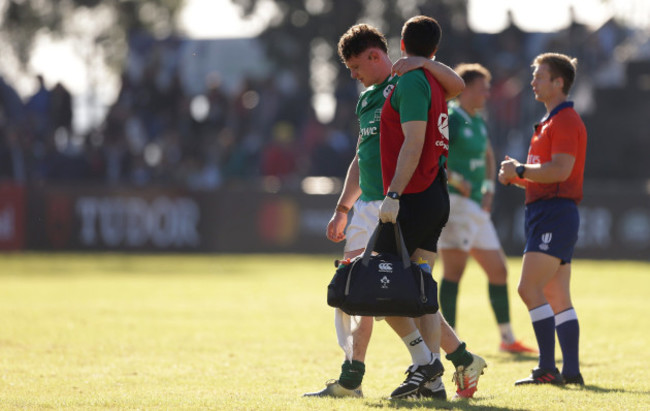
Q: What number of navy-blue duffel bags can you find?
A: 1